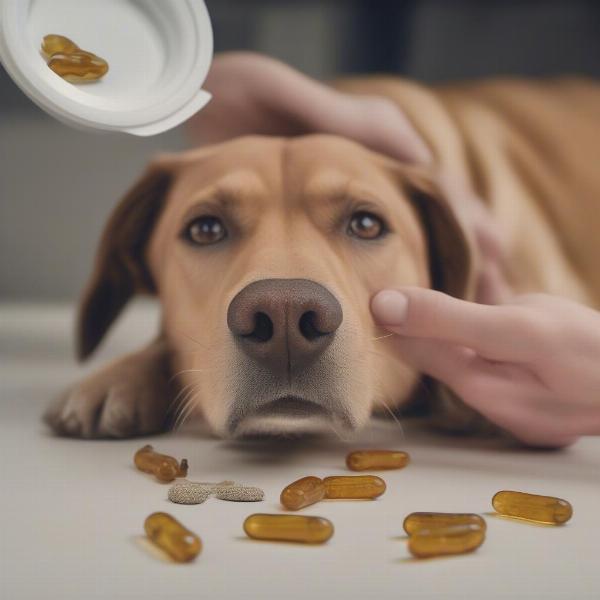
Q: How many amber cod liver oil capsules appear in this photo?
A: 11